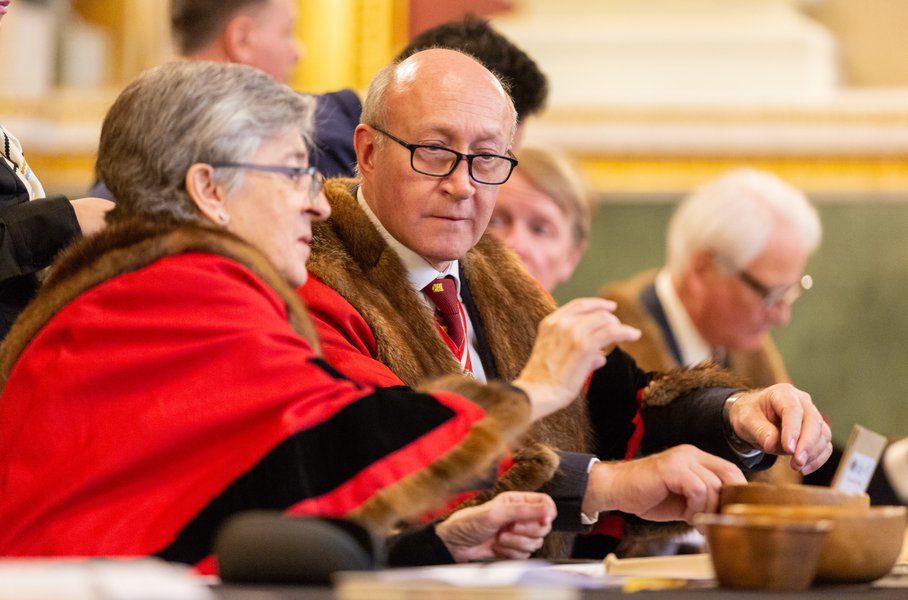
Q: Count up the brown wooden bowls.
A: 3